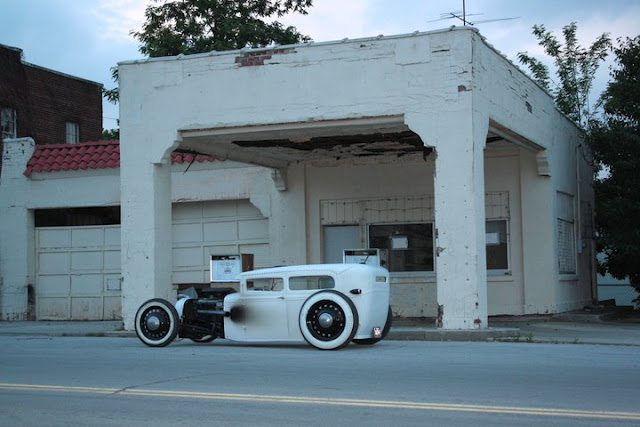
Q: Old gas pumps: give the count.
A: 2